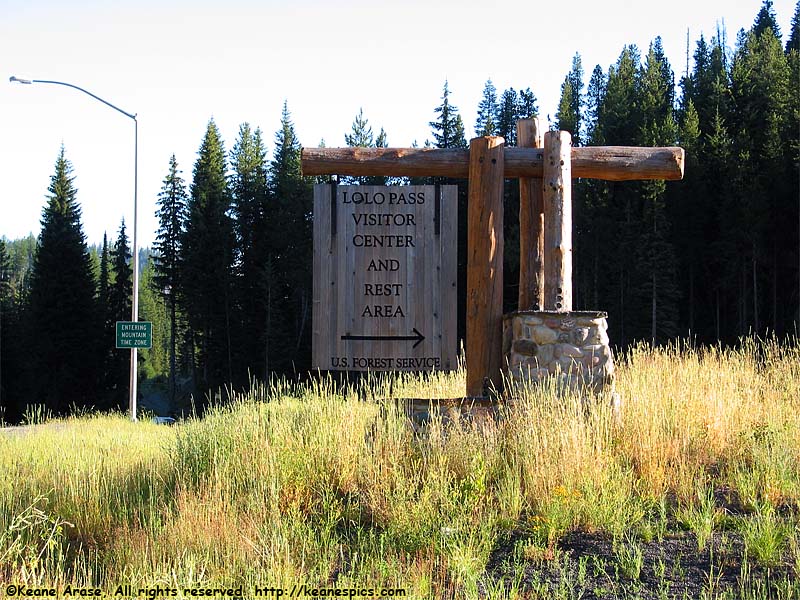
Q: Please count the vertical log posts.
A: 3